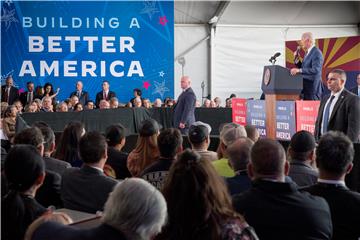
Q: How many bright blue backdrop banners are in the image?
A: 1